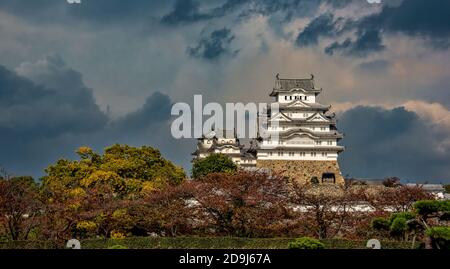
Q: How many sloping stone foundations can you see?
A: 1